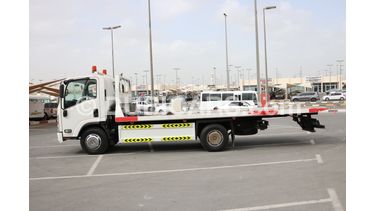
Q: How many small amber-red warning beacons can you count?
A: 2